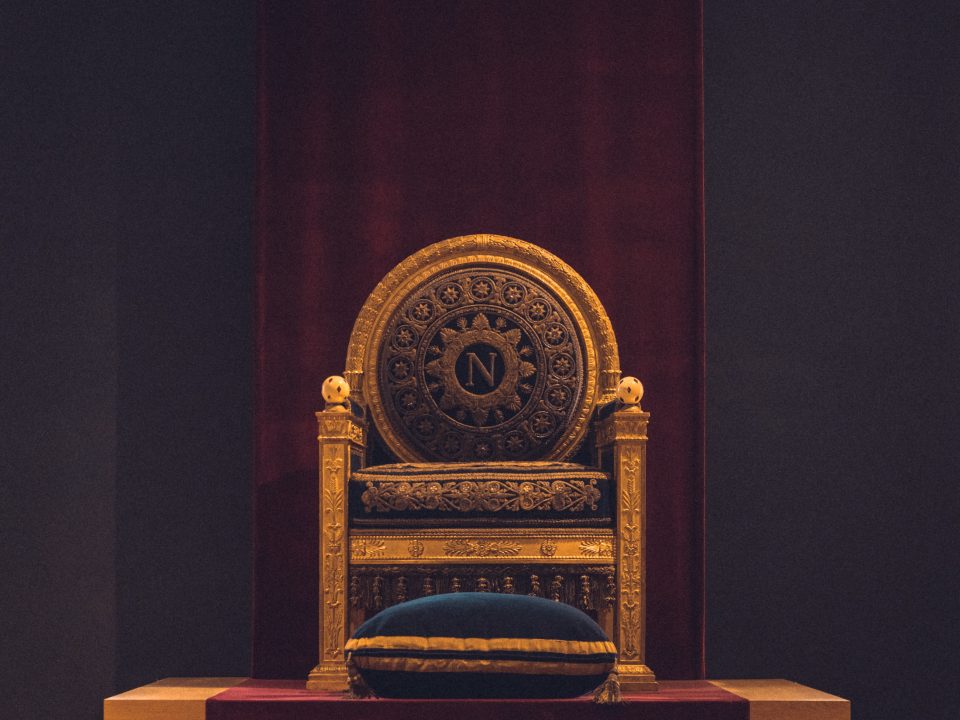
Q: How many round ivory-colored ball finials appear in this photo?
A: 2